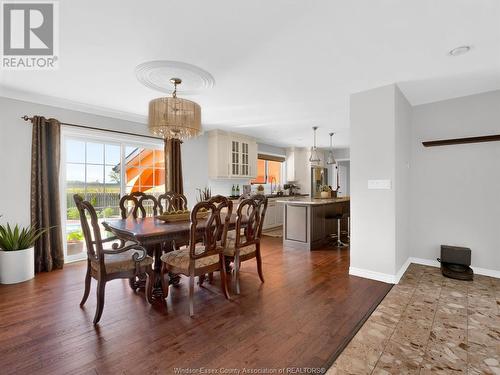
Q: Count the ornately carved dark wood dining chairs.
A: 6